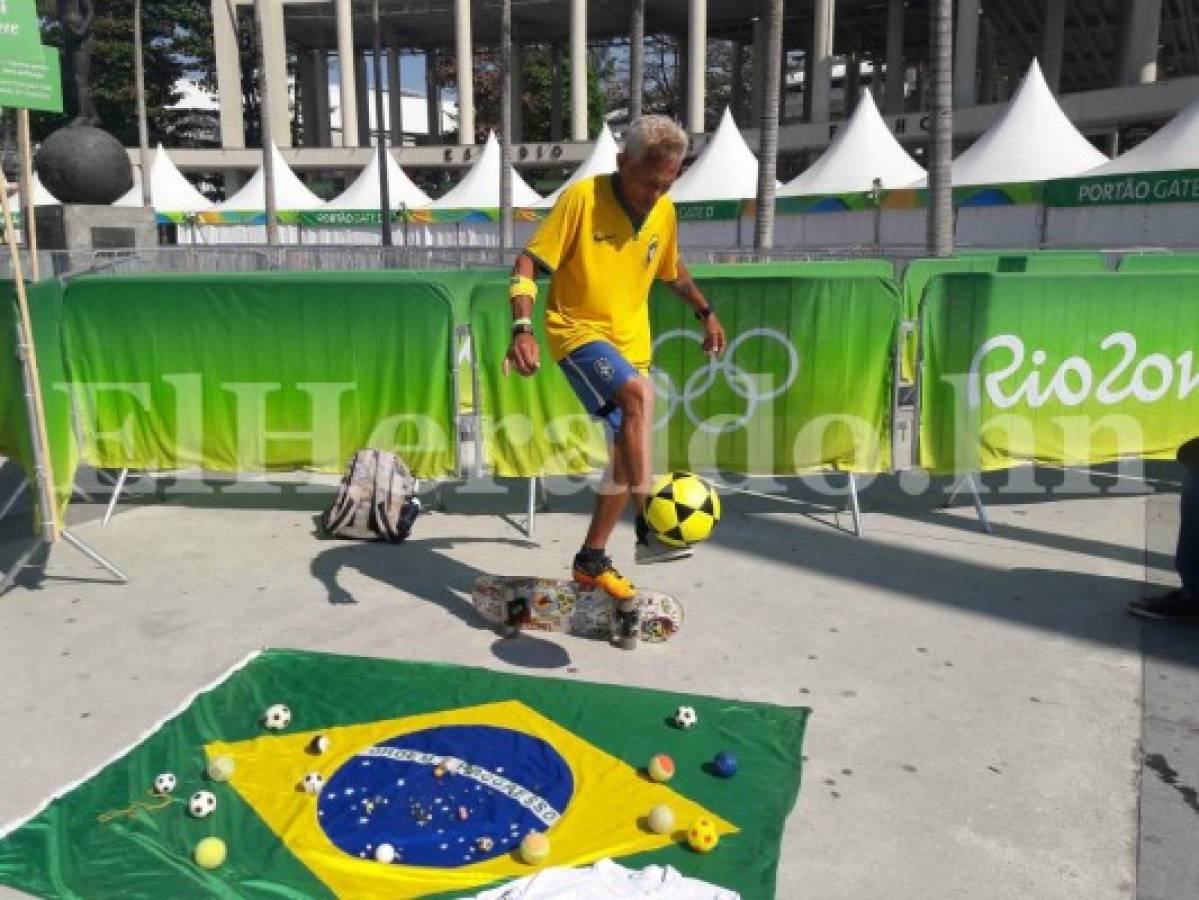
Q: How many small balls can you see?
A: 14